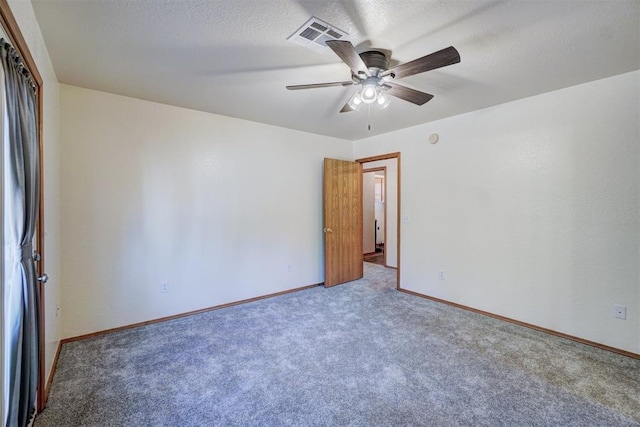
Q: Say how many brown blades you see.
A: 5